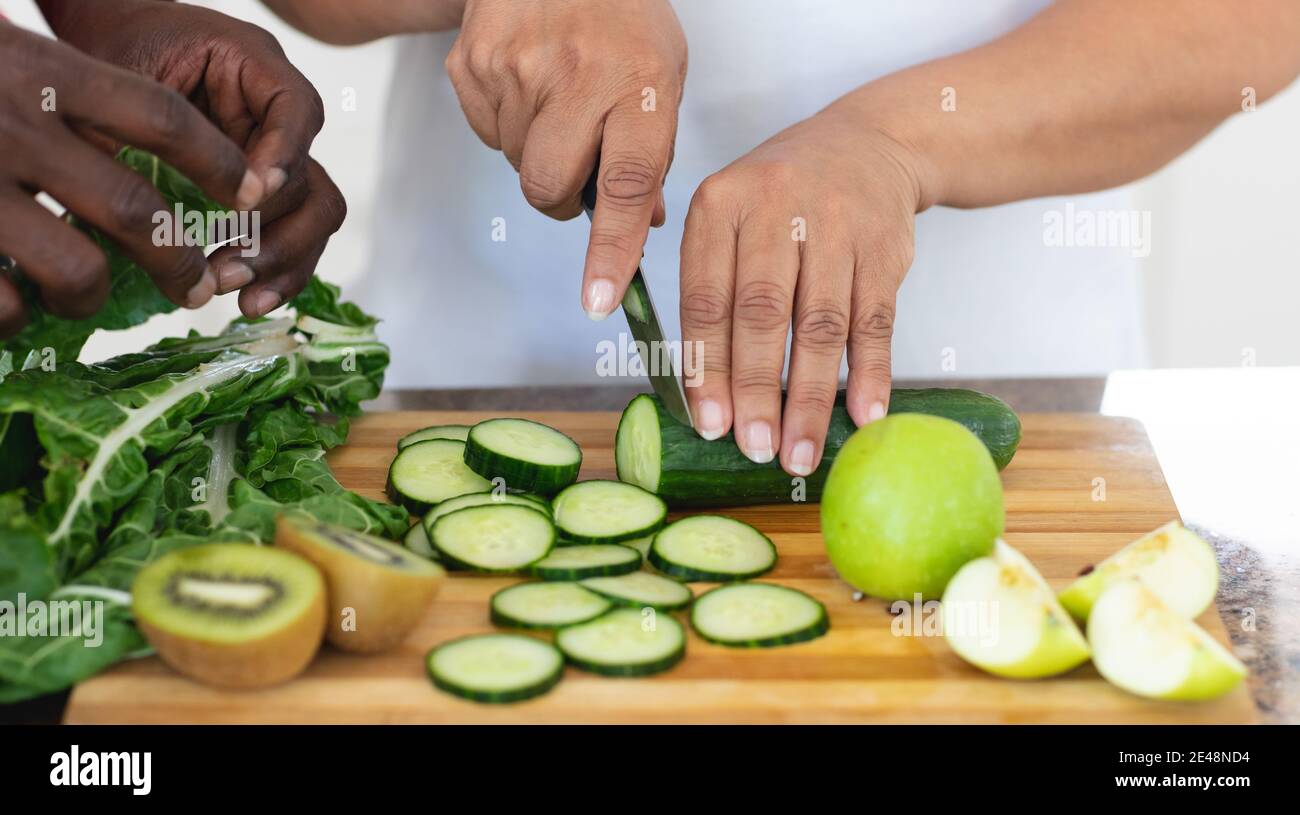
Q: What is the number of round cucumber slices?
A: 15